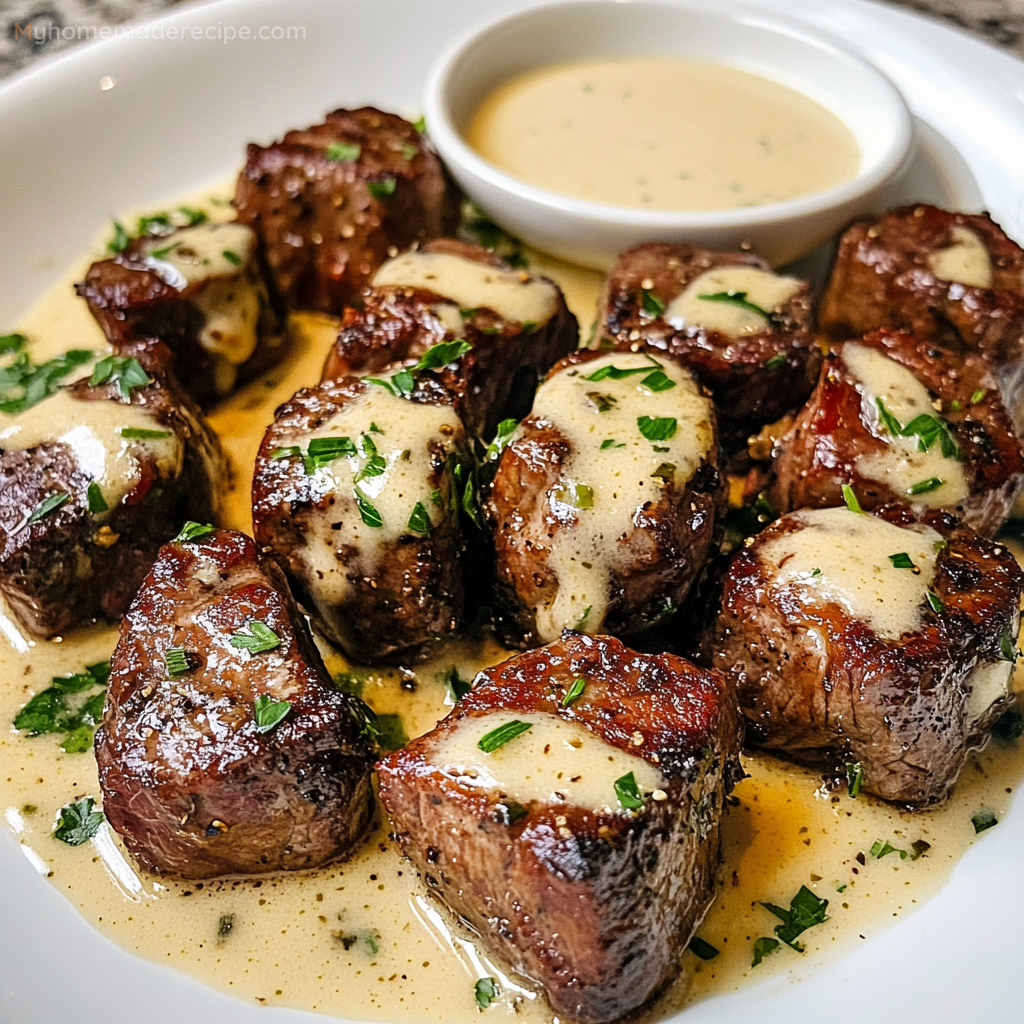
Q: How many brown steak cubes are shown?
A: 12